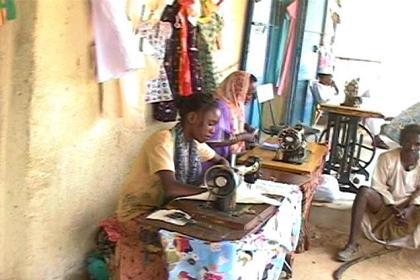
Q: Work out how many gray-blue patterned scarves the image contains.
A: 1